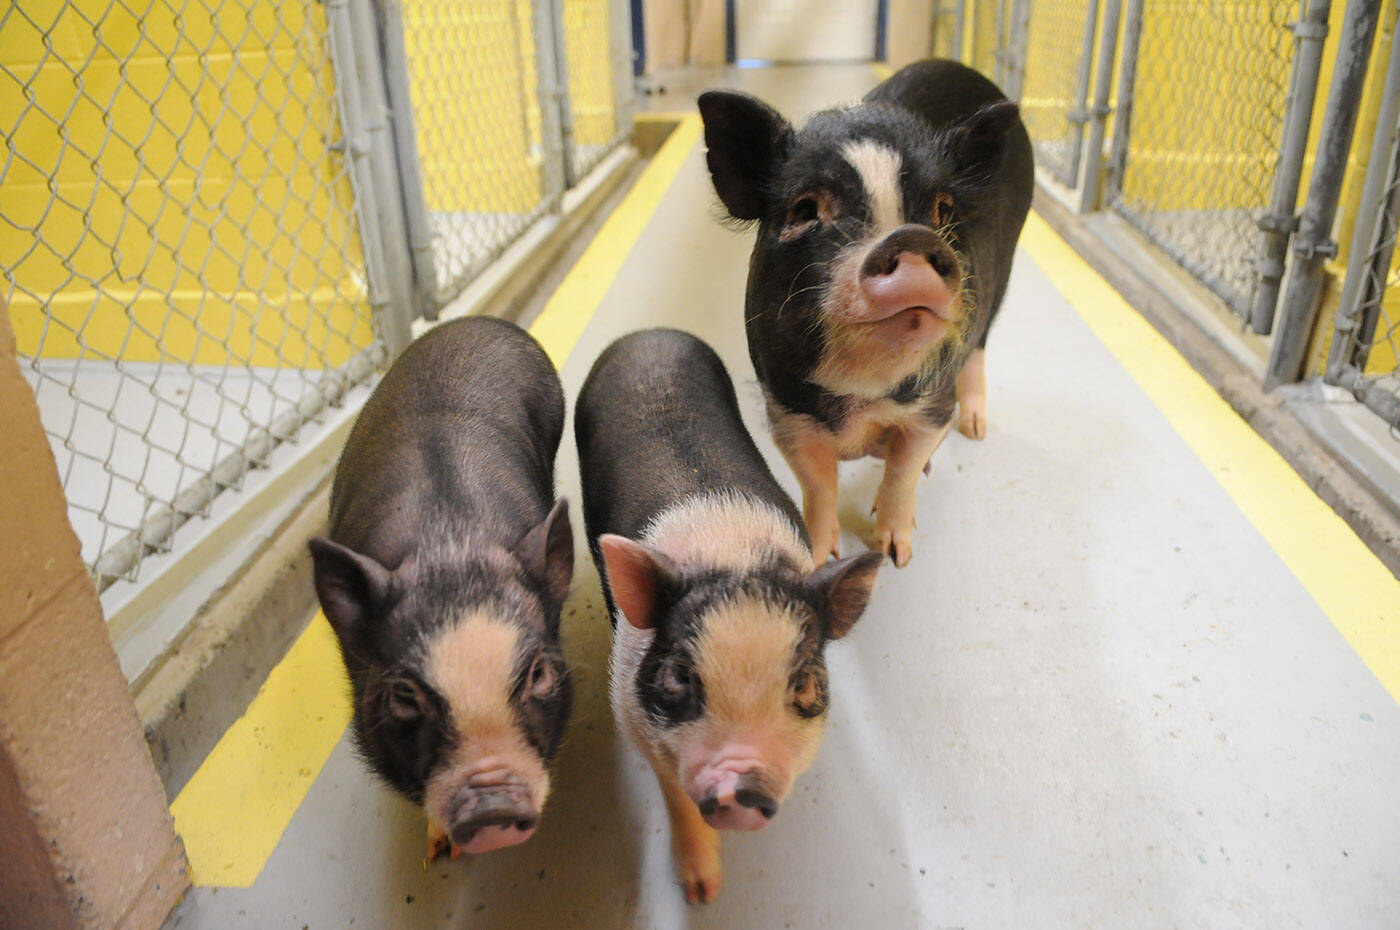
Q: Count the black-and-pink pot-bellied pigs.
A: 3